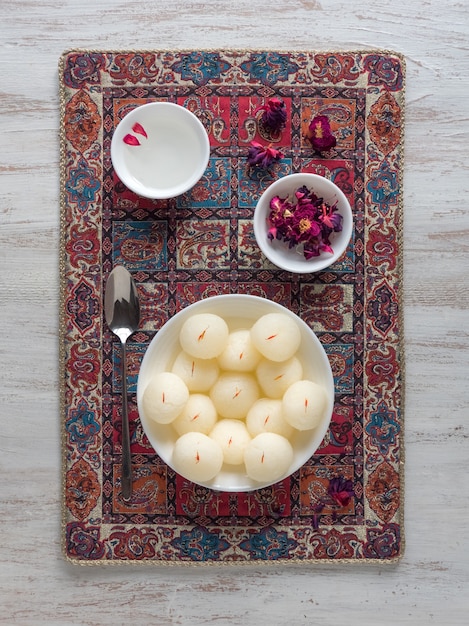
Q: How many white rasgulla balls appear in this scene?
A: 13